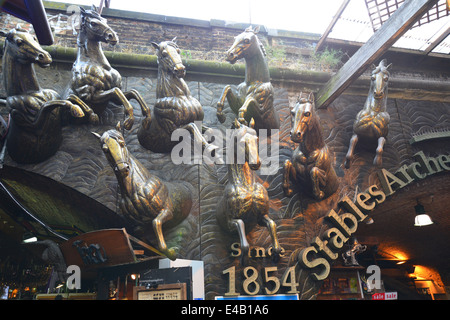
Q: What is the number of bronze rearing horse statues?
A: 8